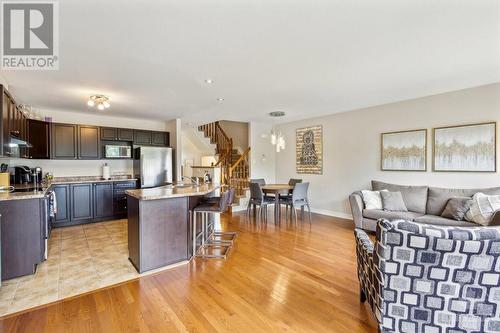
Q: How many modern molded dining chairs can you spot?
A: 4